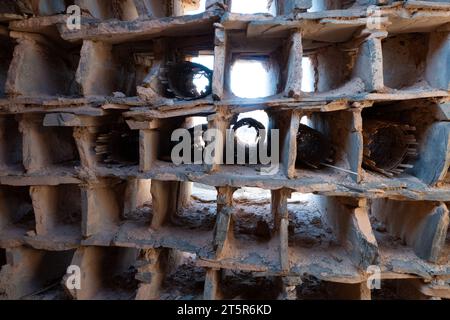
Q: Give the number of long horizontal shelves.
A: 4